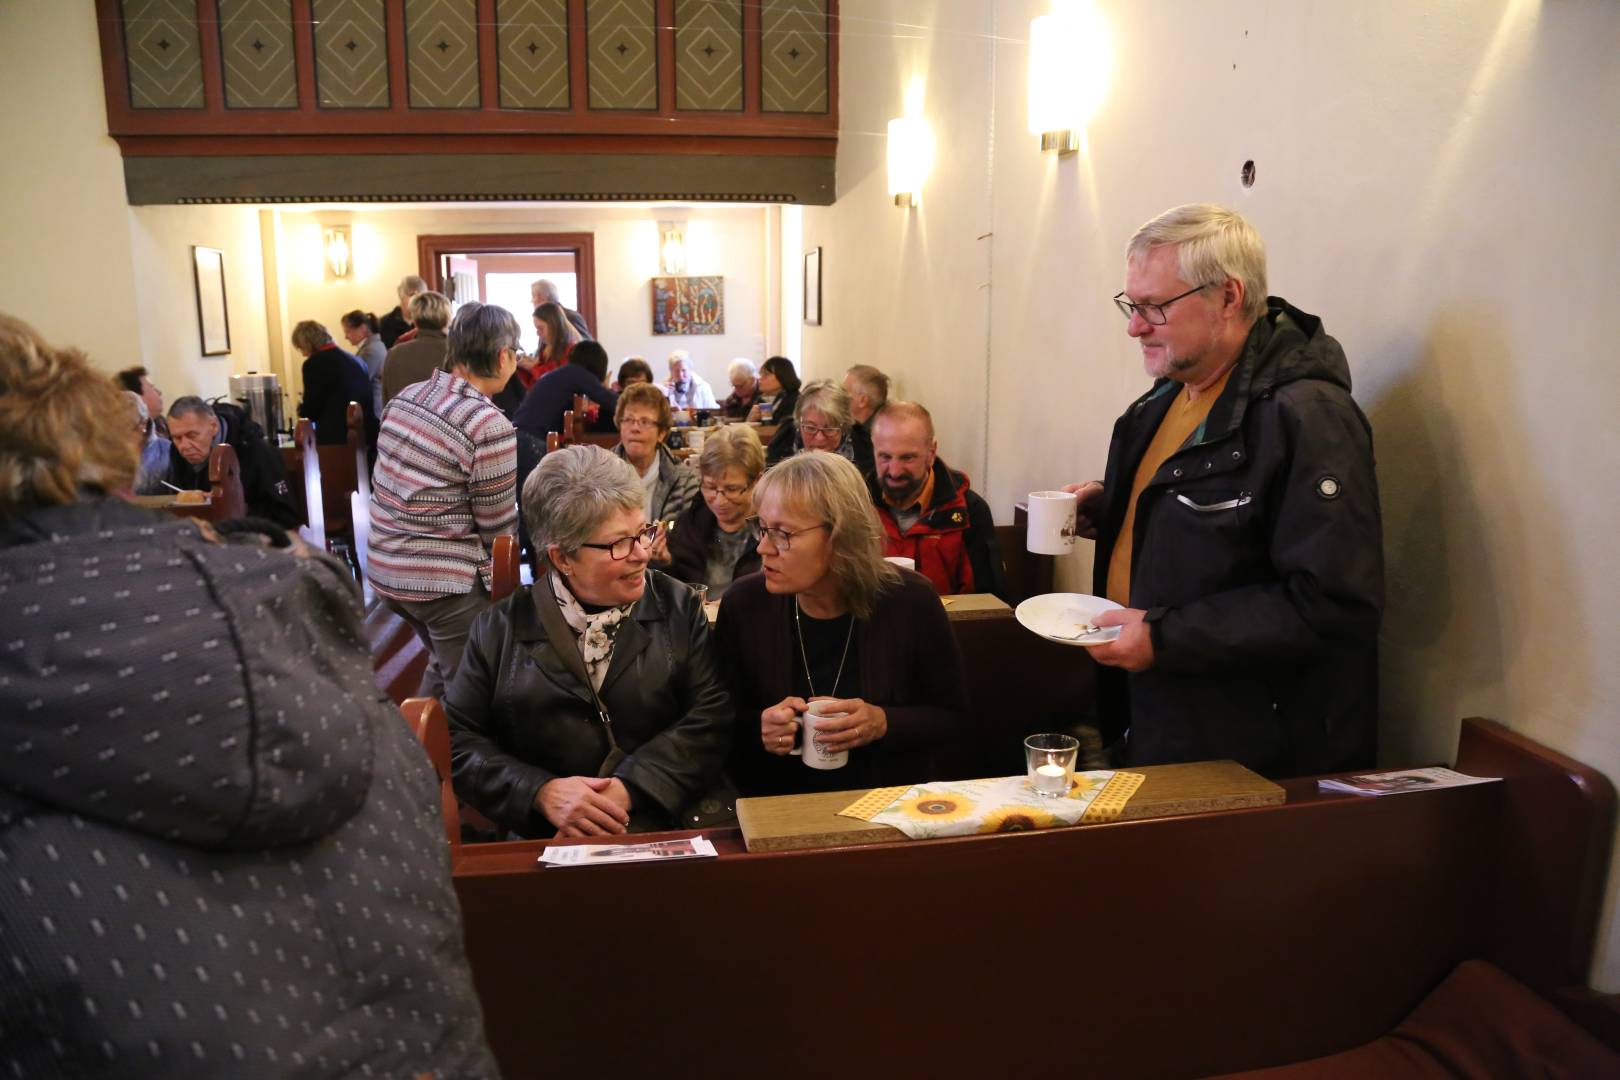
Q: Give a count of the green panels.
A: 8